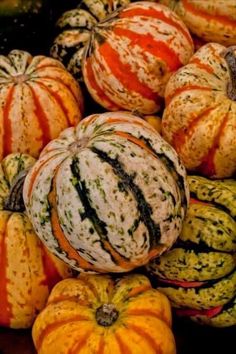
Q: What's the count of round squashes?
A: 9